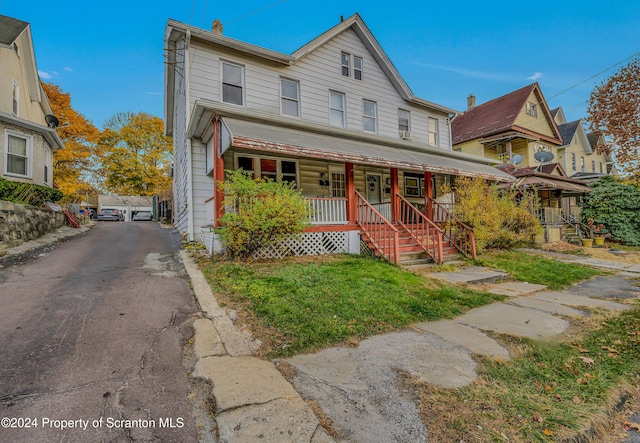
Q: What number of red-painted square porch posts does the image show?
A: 4